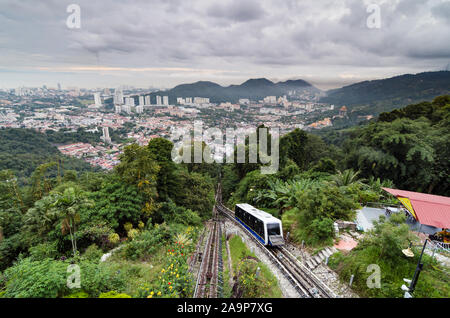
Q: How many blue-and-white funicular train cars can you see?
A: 1